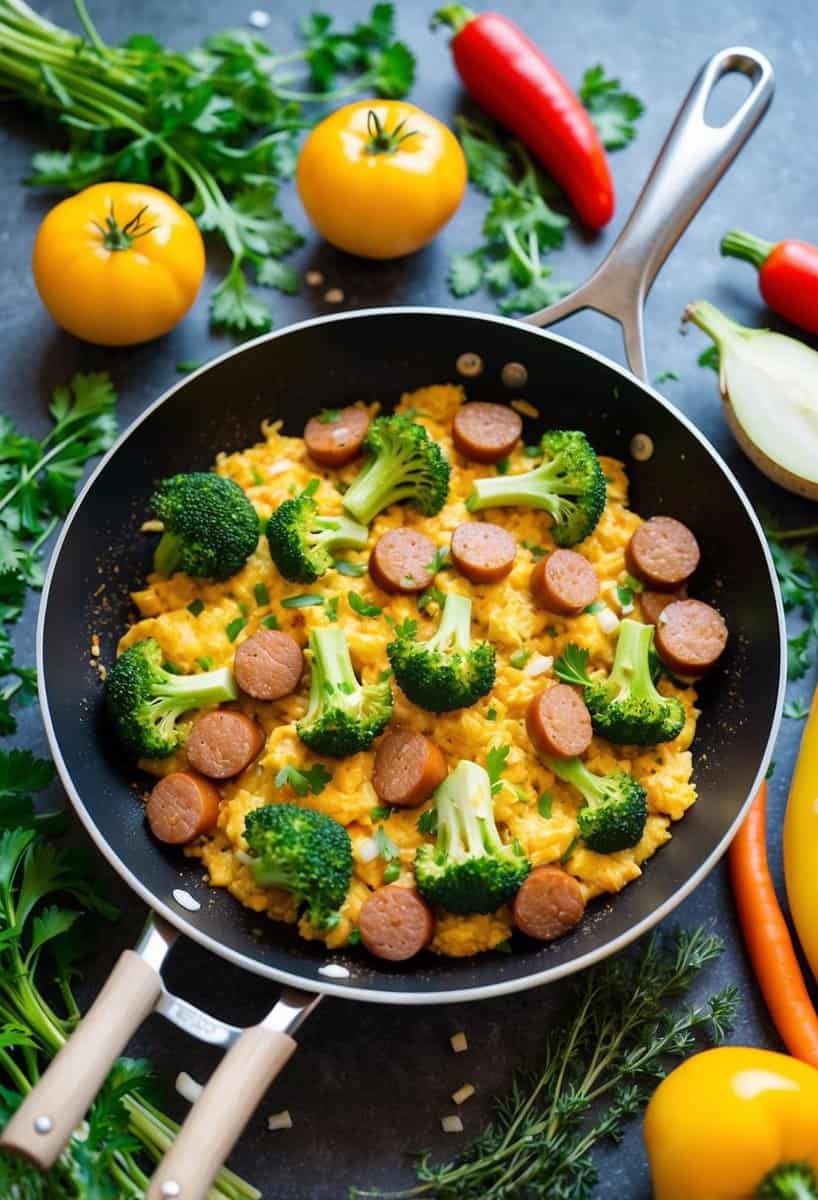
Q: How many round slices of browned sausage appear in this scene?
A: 15